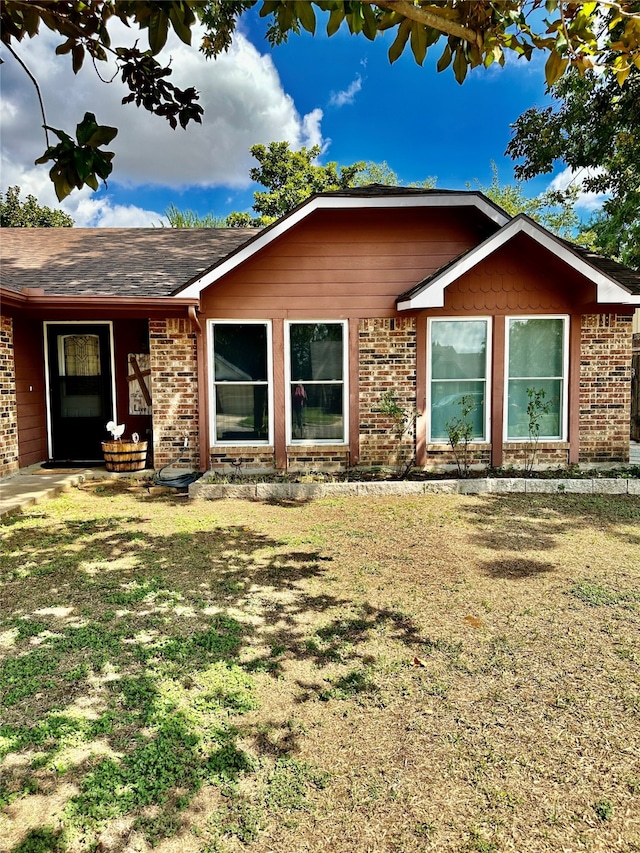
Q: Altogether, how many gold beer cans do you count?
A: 0